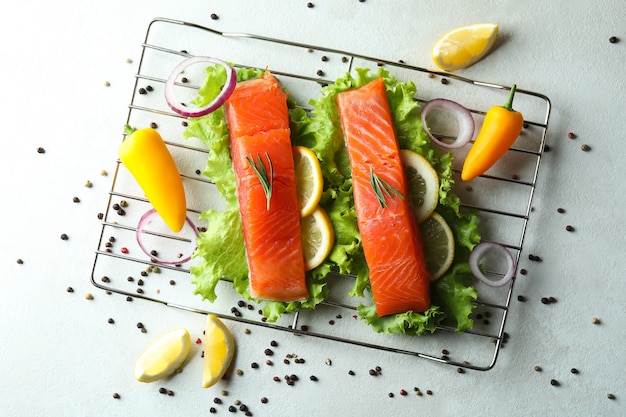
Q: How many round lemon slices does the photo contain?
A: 4